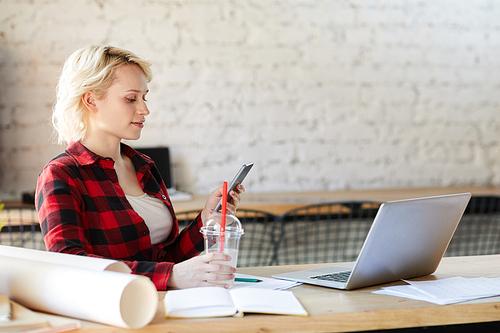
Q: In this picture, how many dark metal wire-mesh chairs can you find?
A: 4